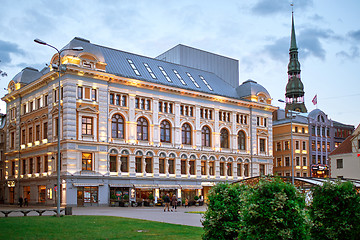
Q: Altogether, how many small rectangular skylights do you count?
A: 6